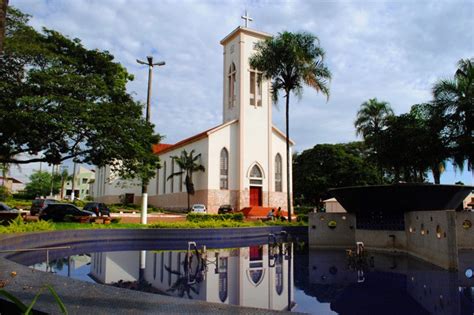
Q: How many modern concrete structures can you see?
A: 1